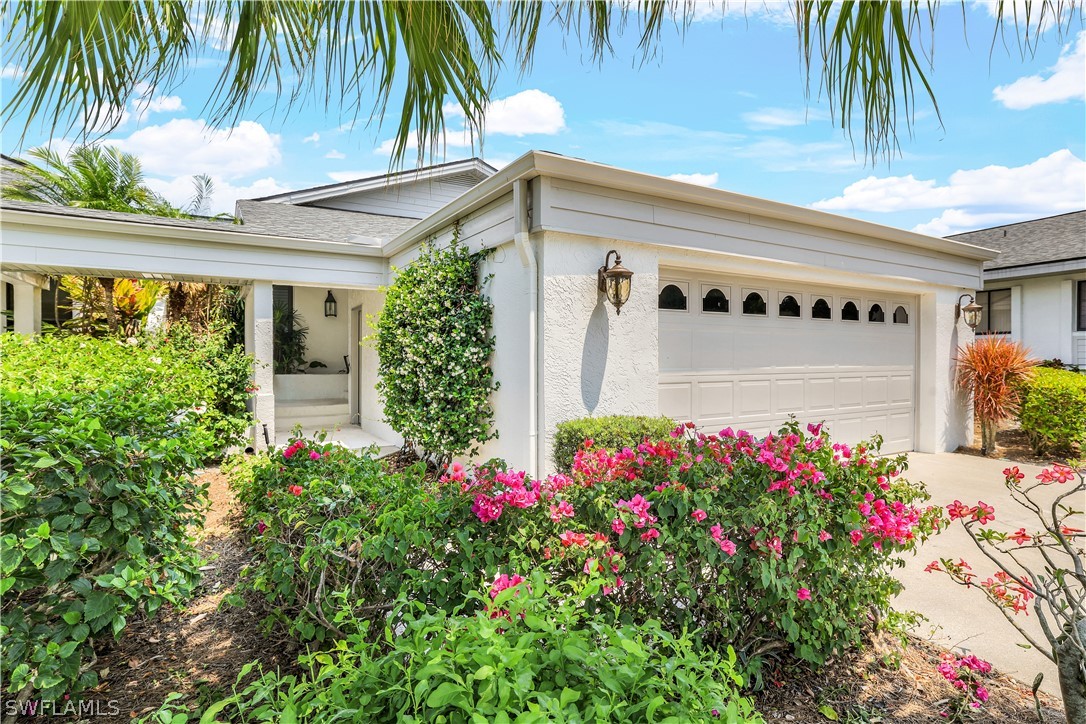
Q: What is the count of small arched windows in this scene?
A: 8